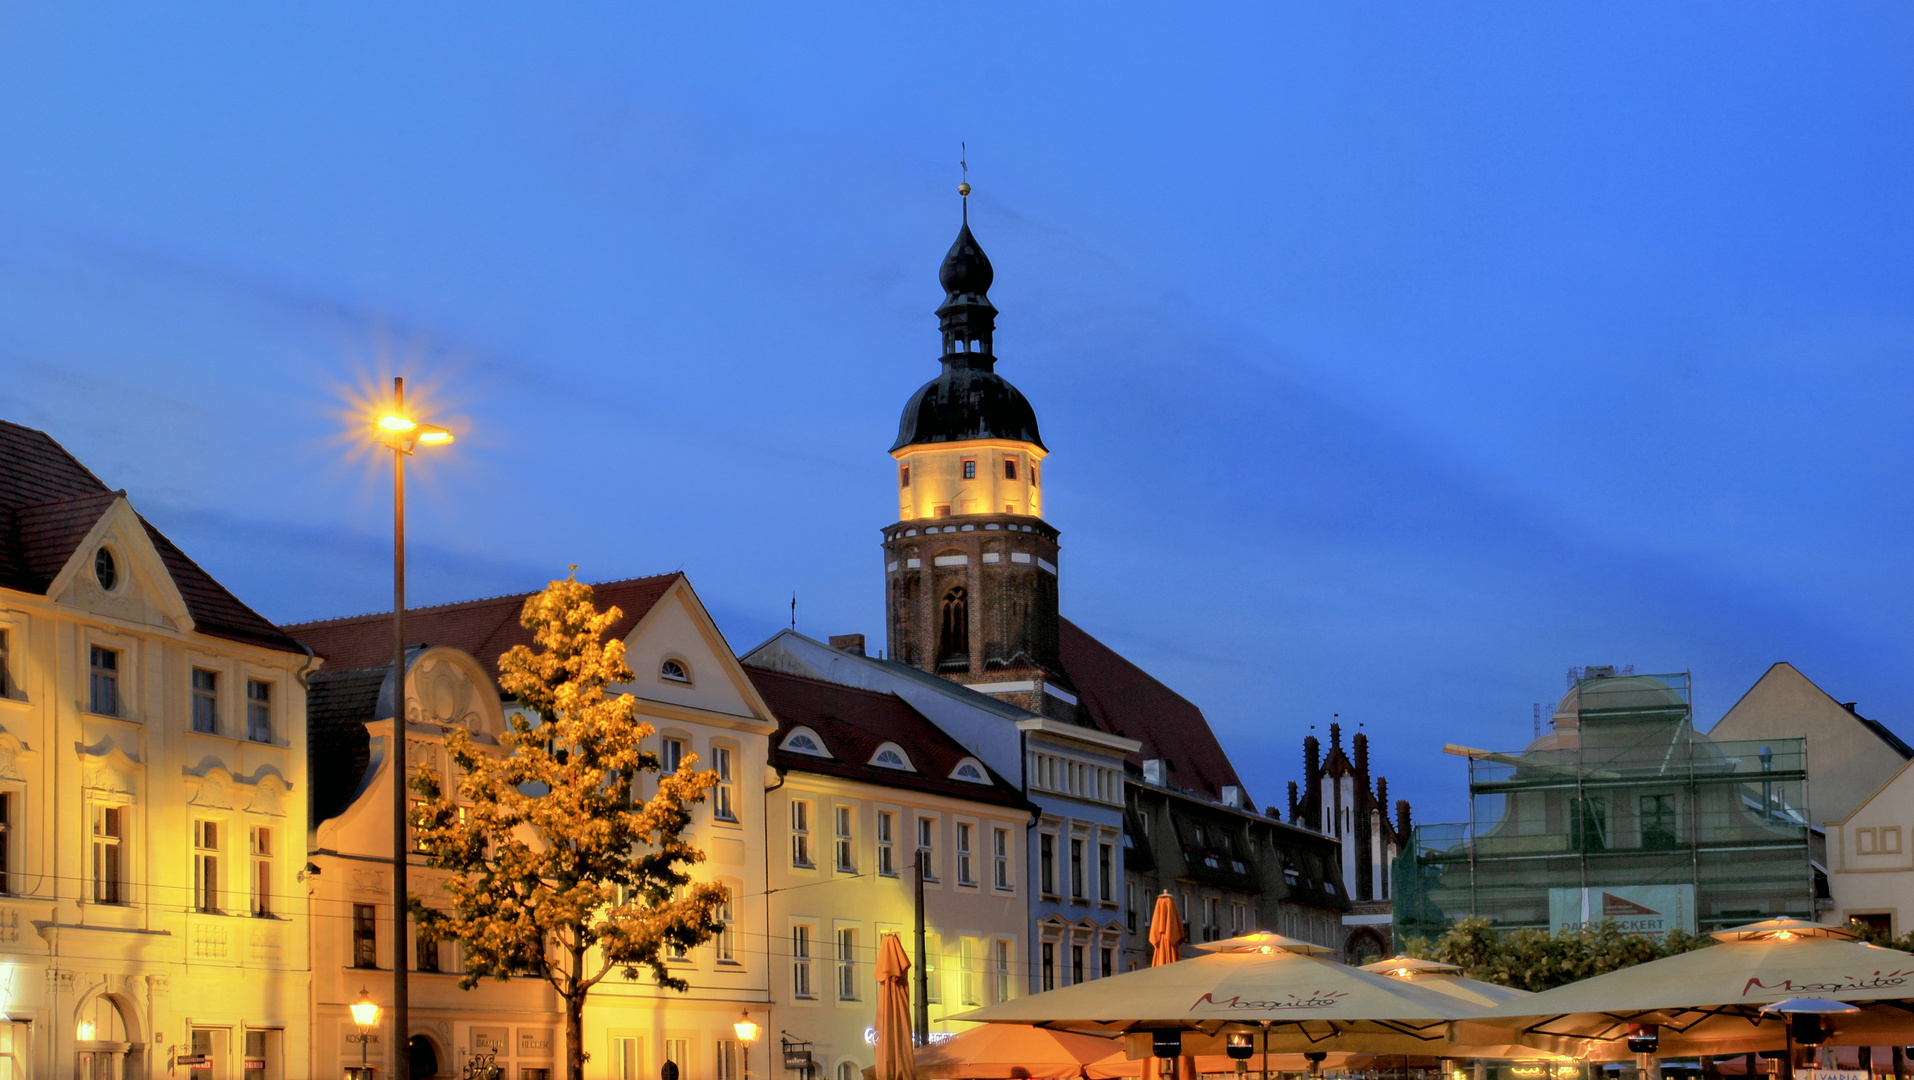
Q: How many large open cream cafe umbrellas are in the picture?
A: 3